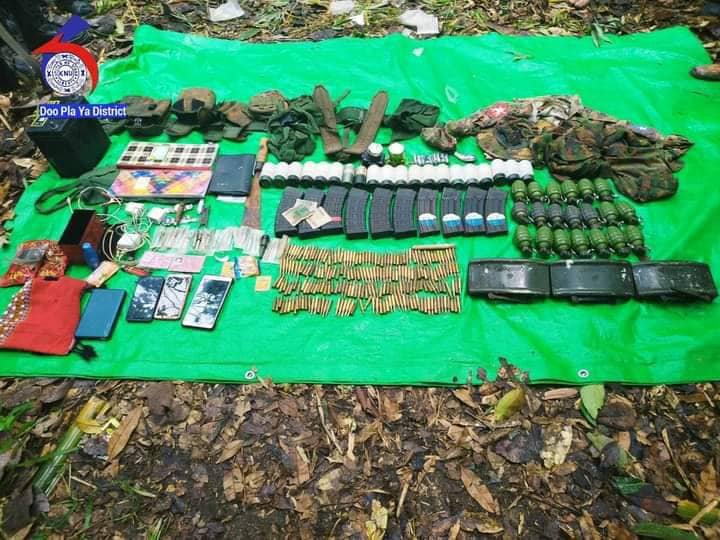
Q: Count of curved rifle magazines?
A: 10